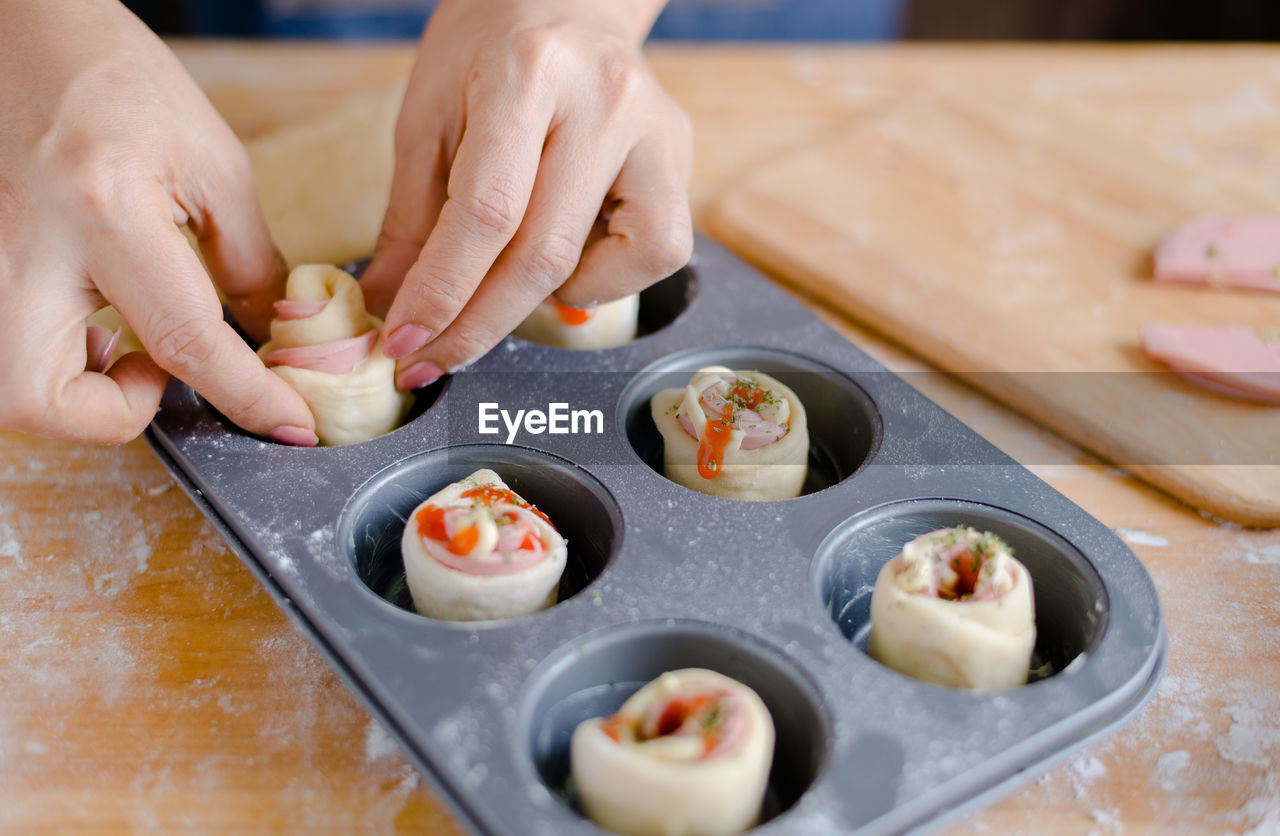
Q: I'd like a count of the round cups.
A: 6